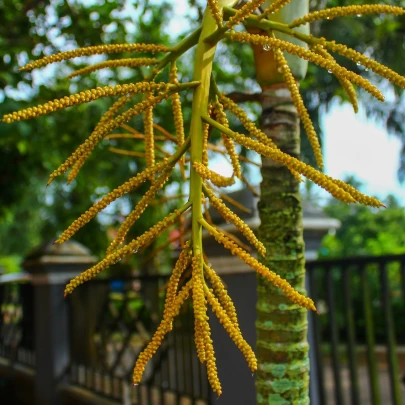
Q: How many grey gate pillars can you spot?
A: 2